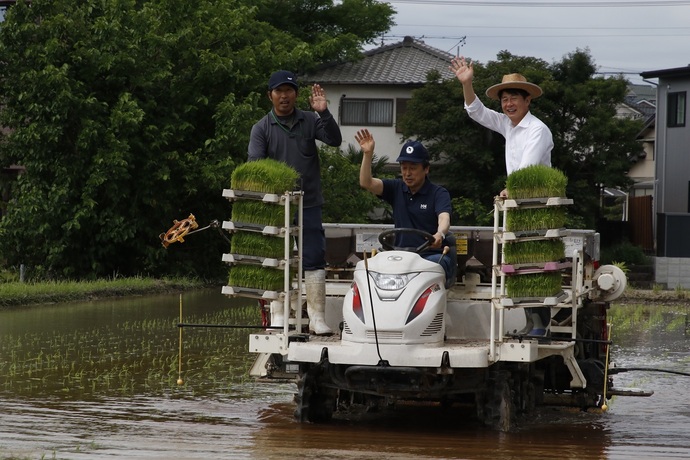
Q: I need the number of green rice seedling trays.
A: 8